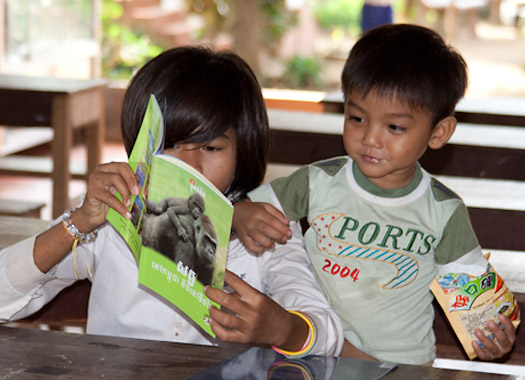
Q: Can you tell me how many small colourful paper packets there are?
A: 1